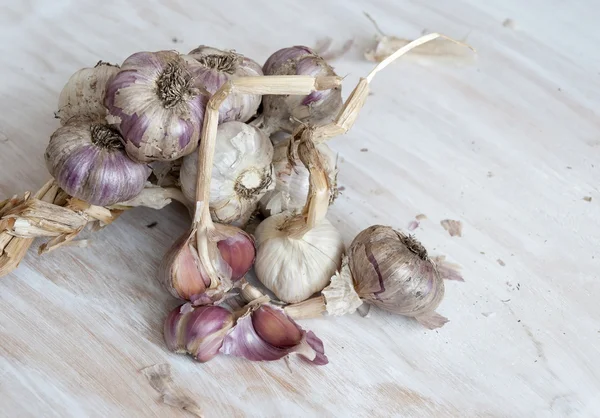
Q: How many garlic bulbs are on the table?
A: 10